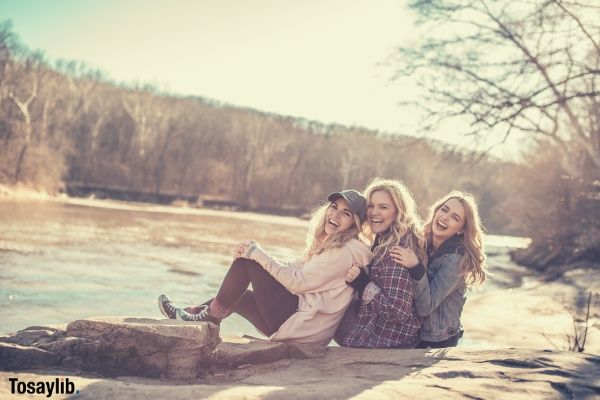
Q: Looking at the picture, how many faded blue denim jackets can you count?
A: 1